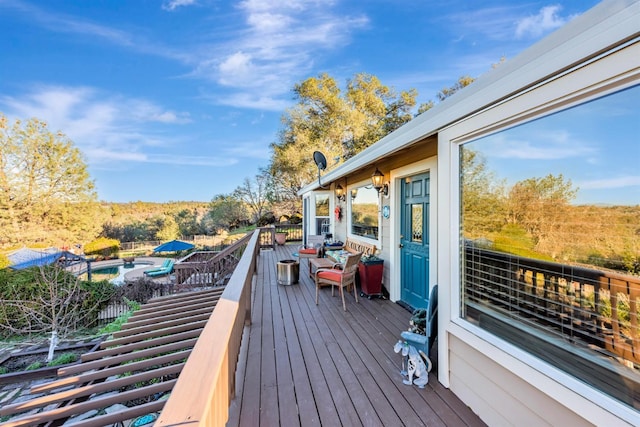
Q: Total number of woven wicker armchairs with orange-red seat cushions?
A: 2